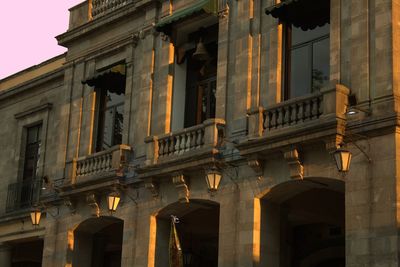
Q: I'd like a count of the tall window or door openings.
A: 4